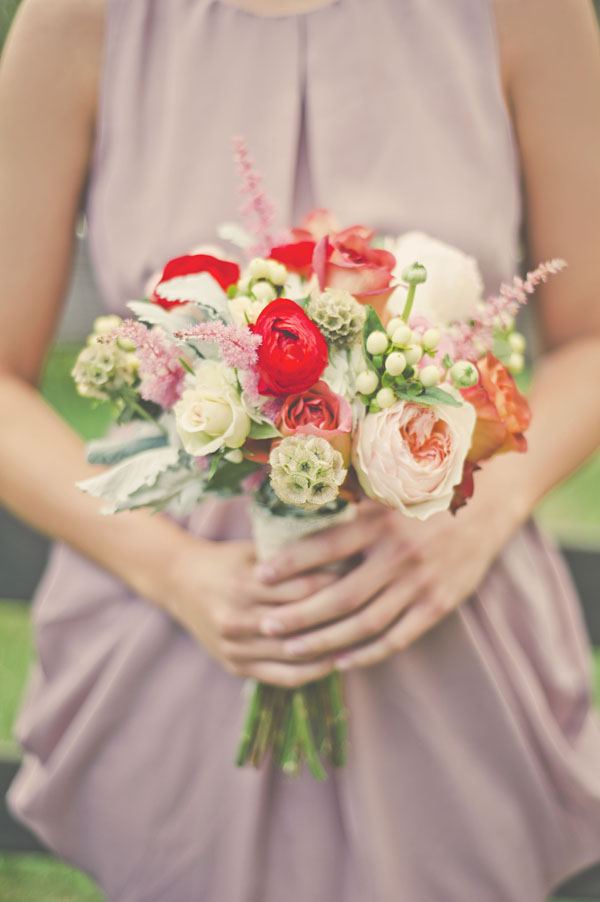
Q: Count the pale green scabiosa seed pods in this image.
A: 3